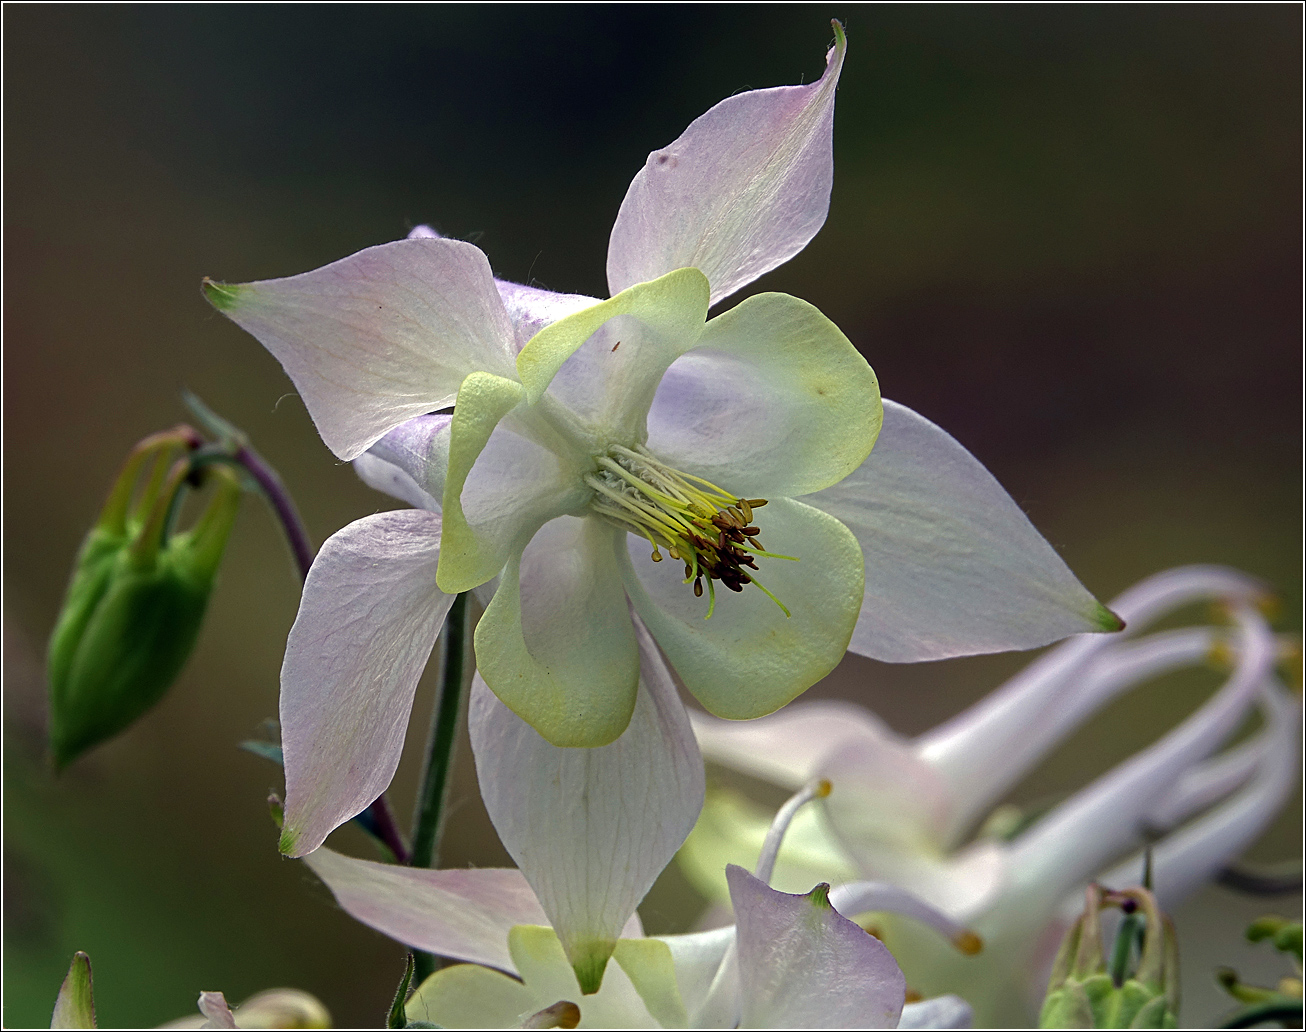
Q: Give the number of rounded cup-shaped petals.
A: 5